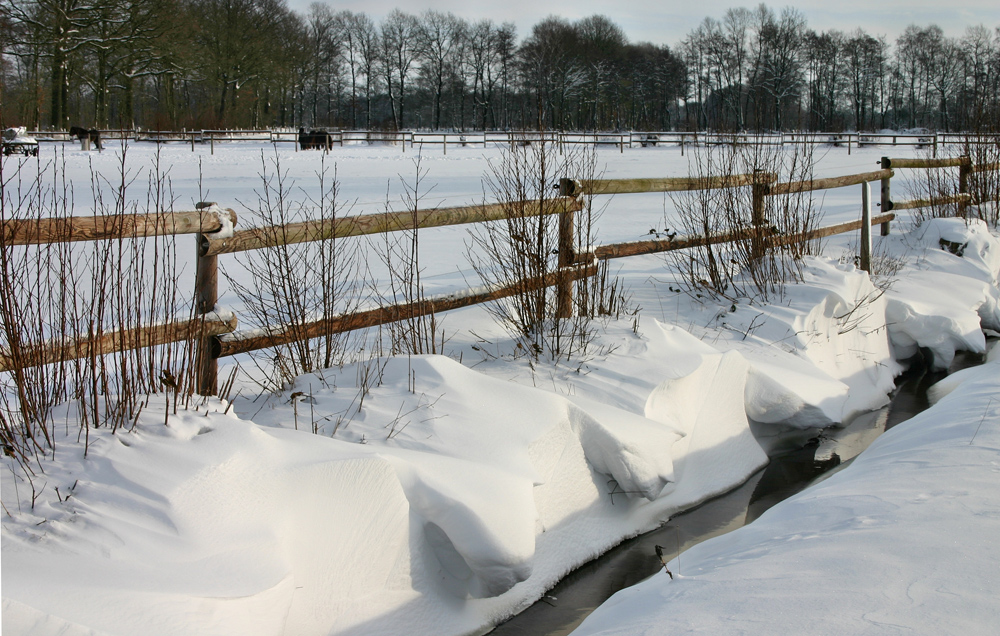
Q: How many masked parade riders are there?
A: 0